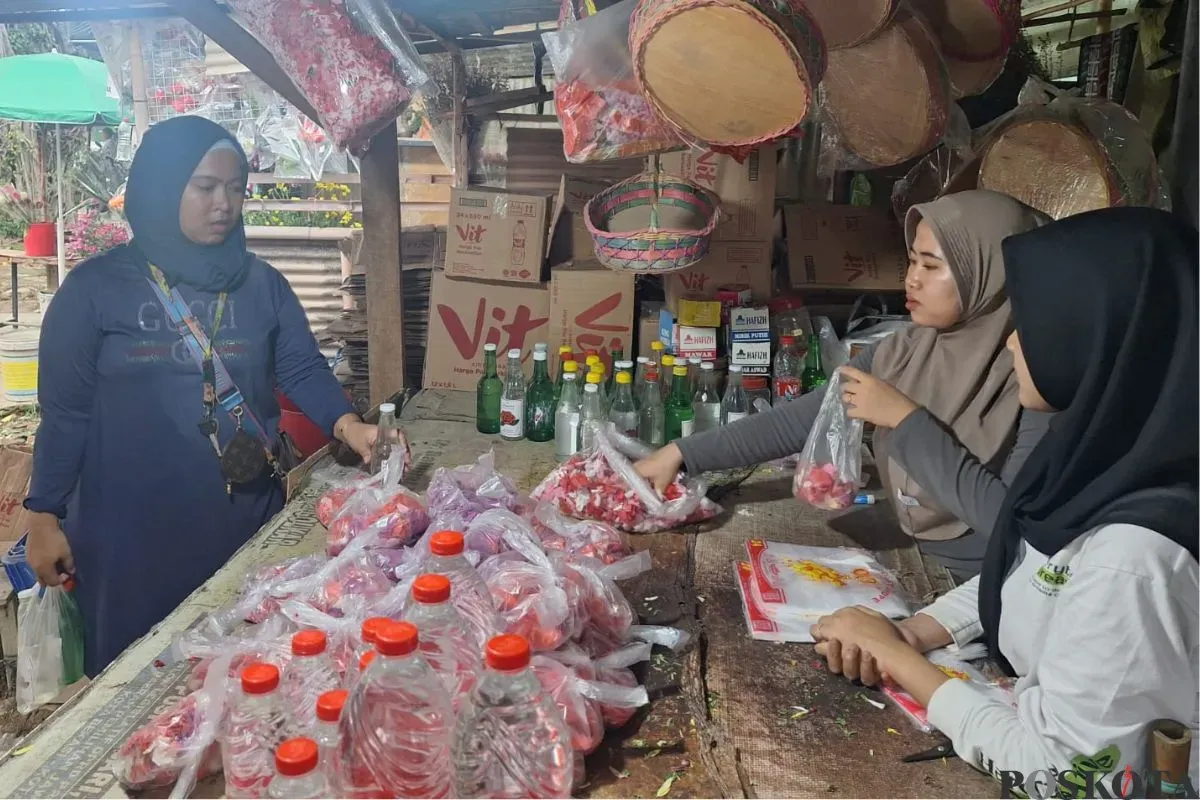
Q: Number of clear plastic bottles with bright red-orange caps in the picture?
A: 10